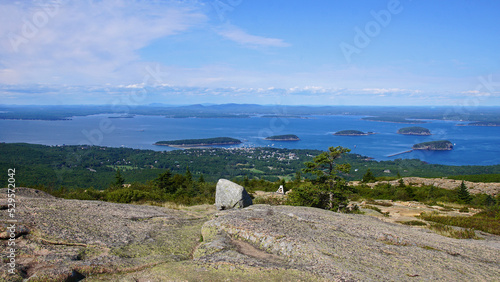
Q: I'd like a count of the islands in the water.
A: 5